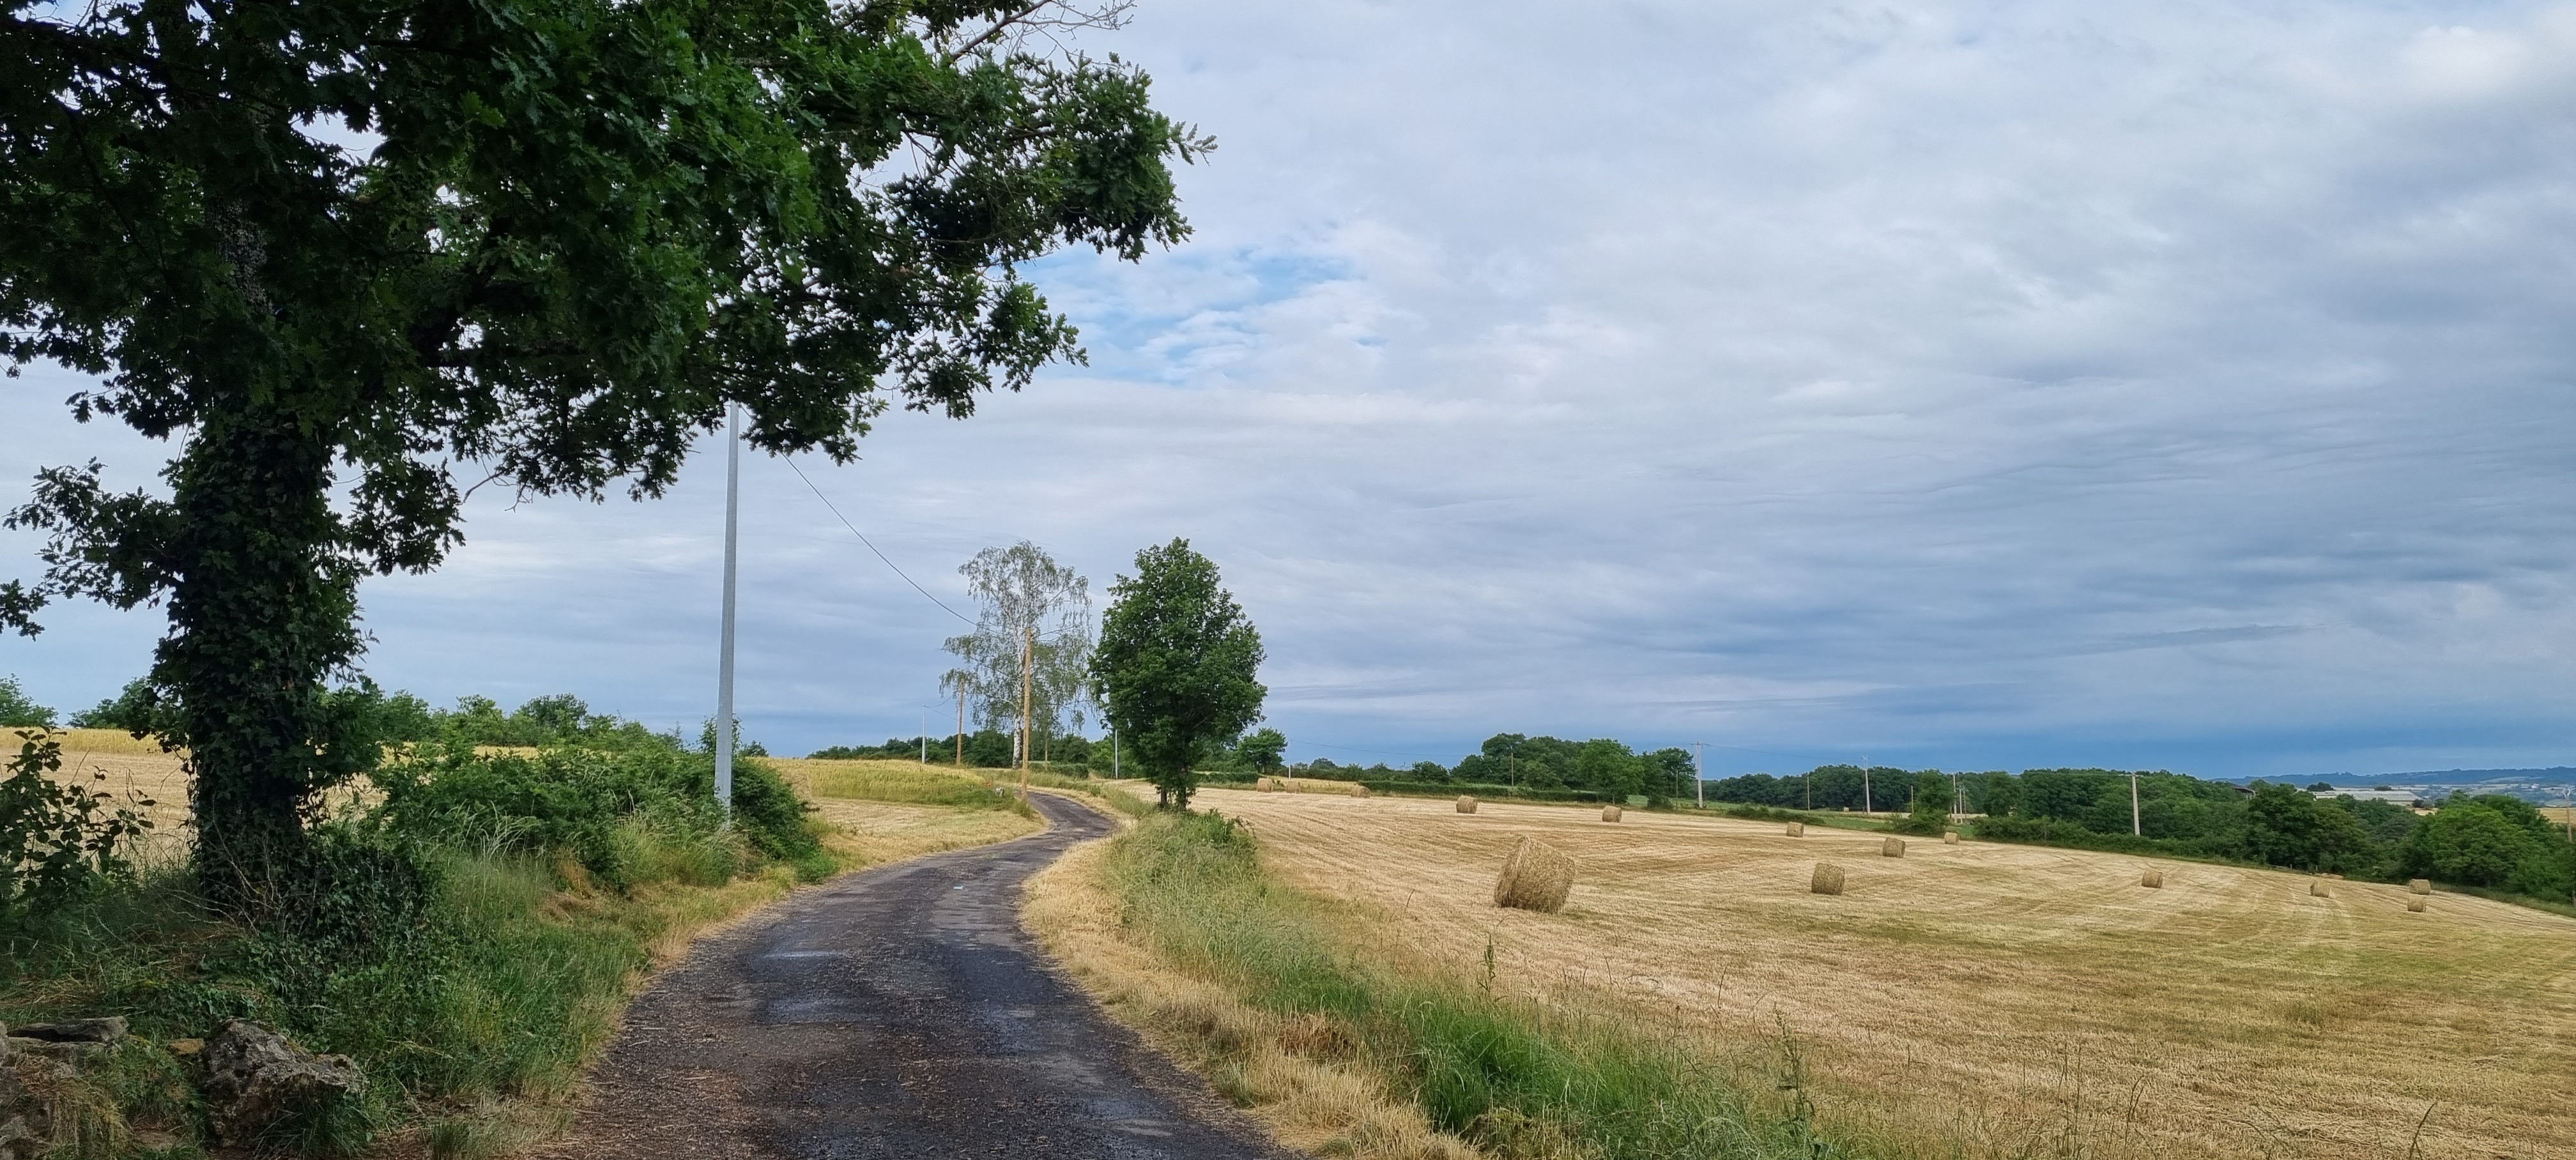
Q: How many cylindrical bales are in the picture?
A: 14